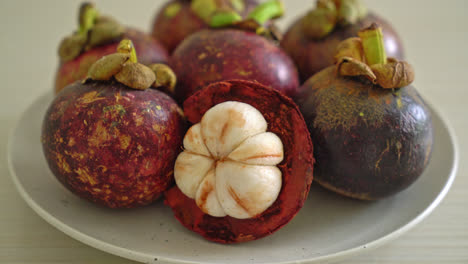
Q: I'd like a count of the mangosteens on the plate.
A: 7